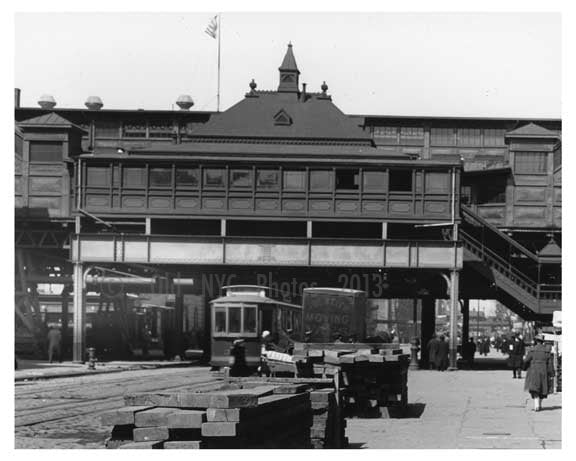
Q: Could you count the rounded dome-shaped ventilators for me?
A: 3